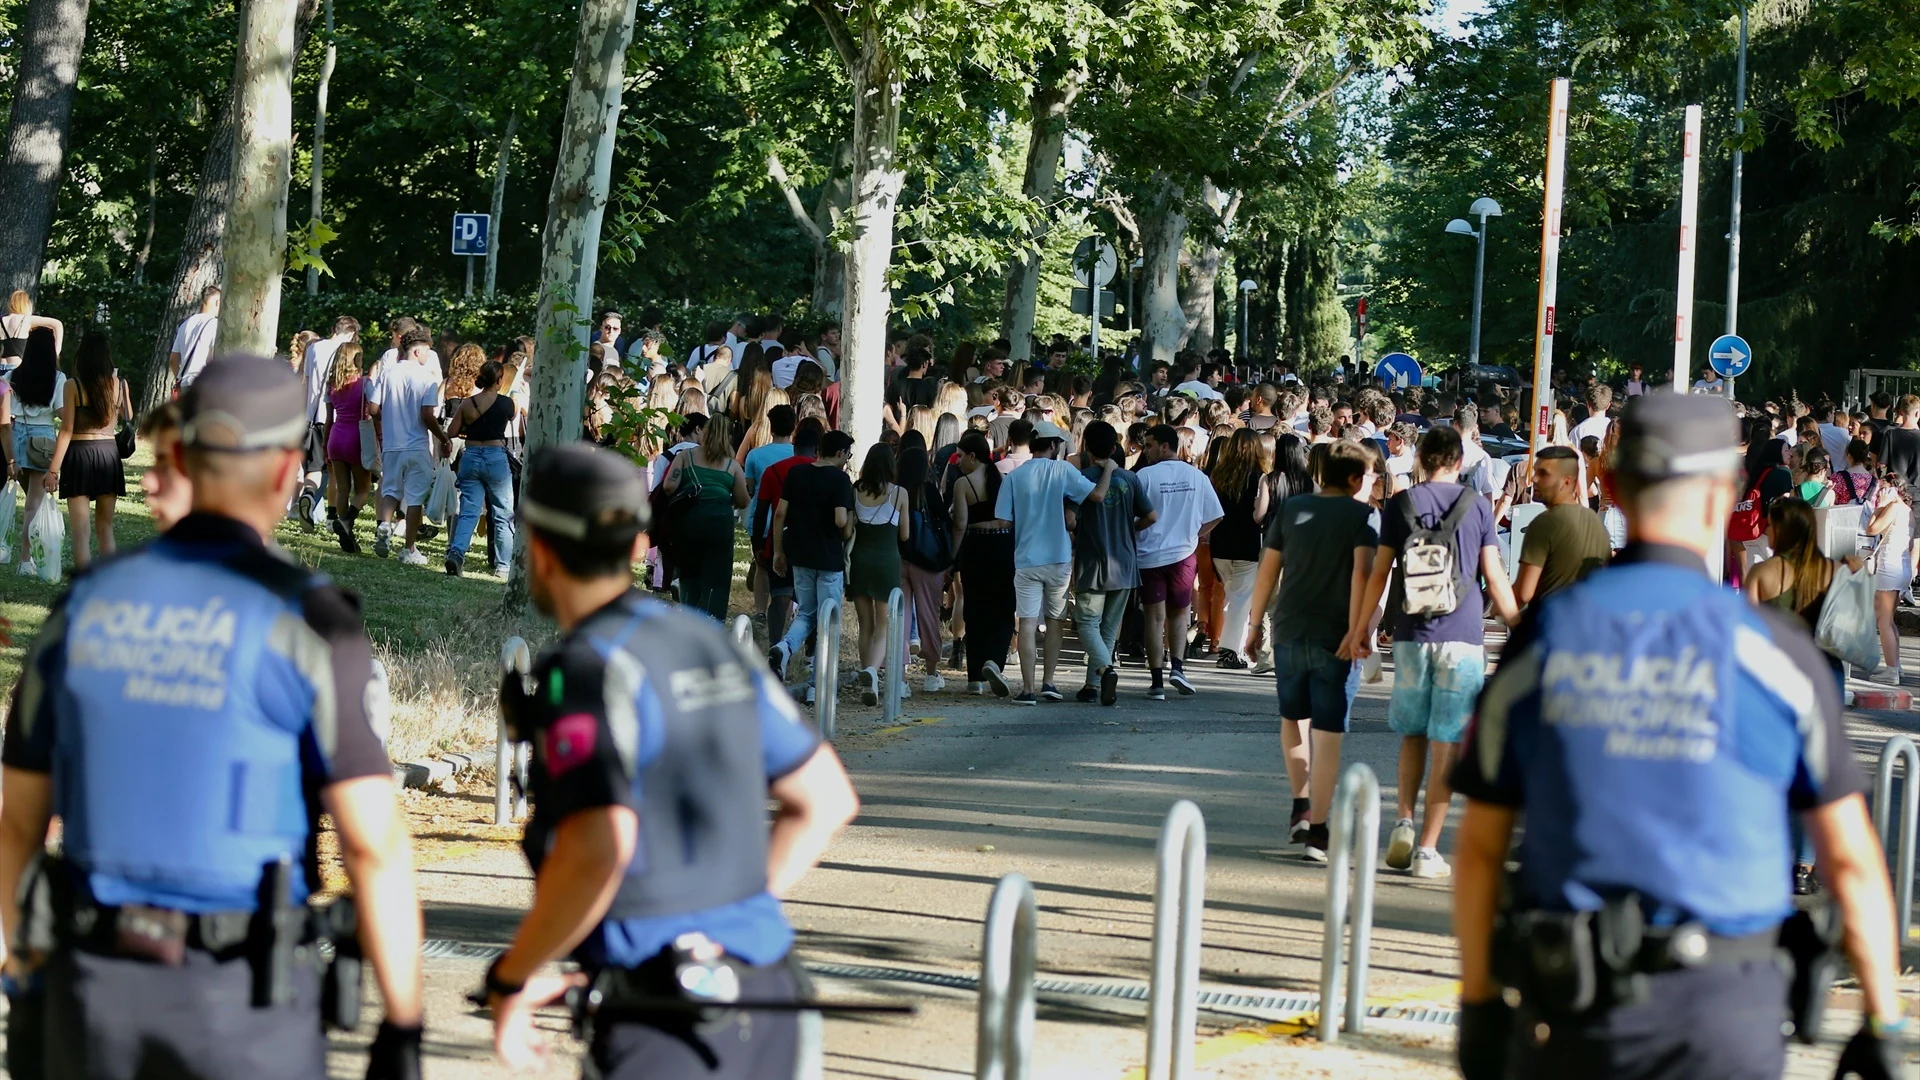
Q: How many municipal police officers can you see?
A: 3